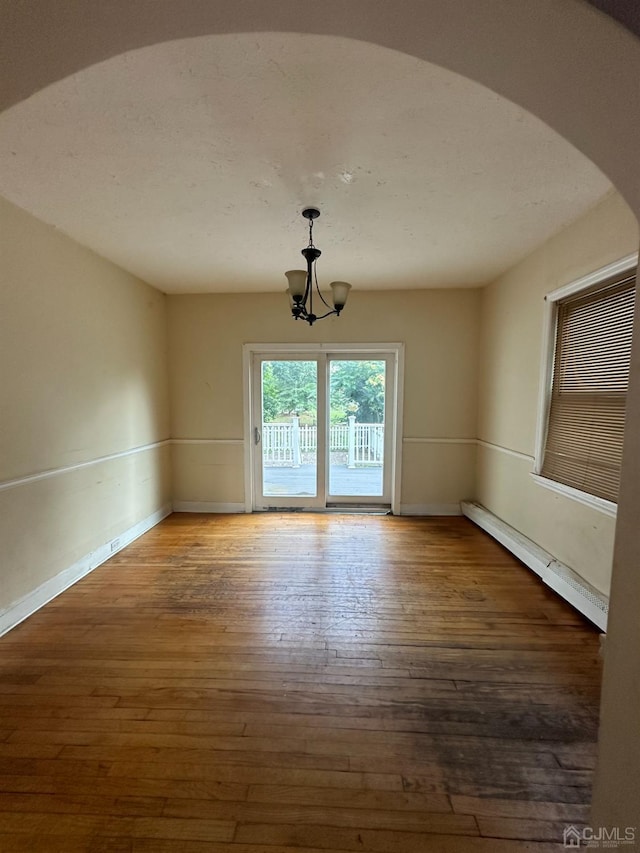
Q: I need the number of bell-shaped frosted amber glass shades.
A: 3